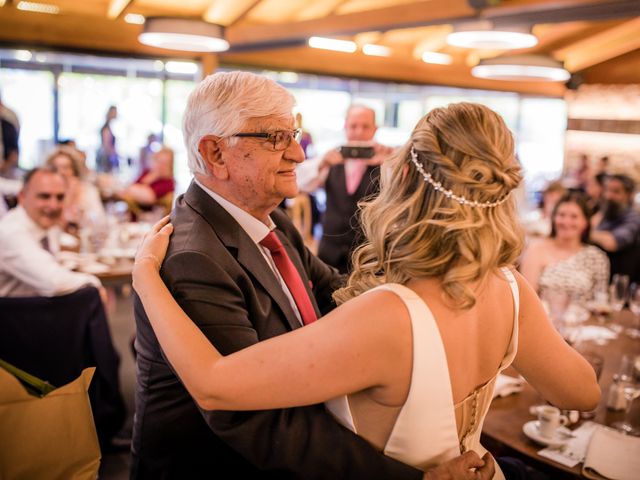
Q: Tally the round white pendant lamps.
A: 3